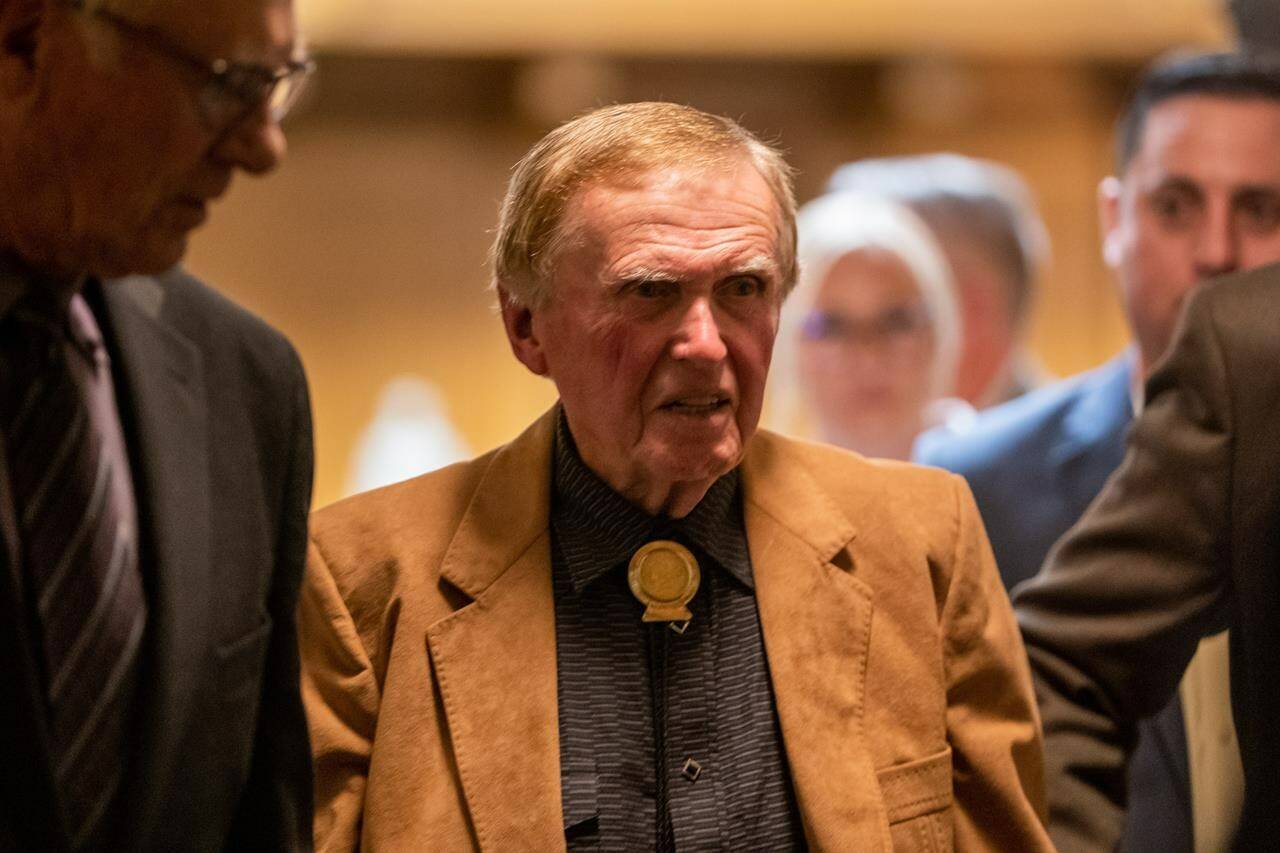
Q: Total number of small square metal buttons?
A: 2